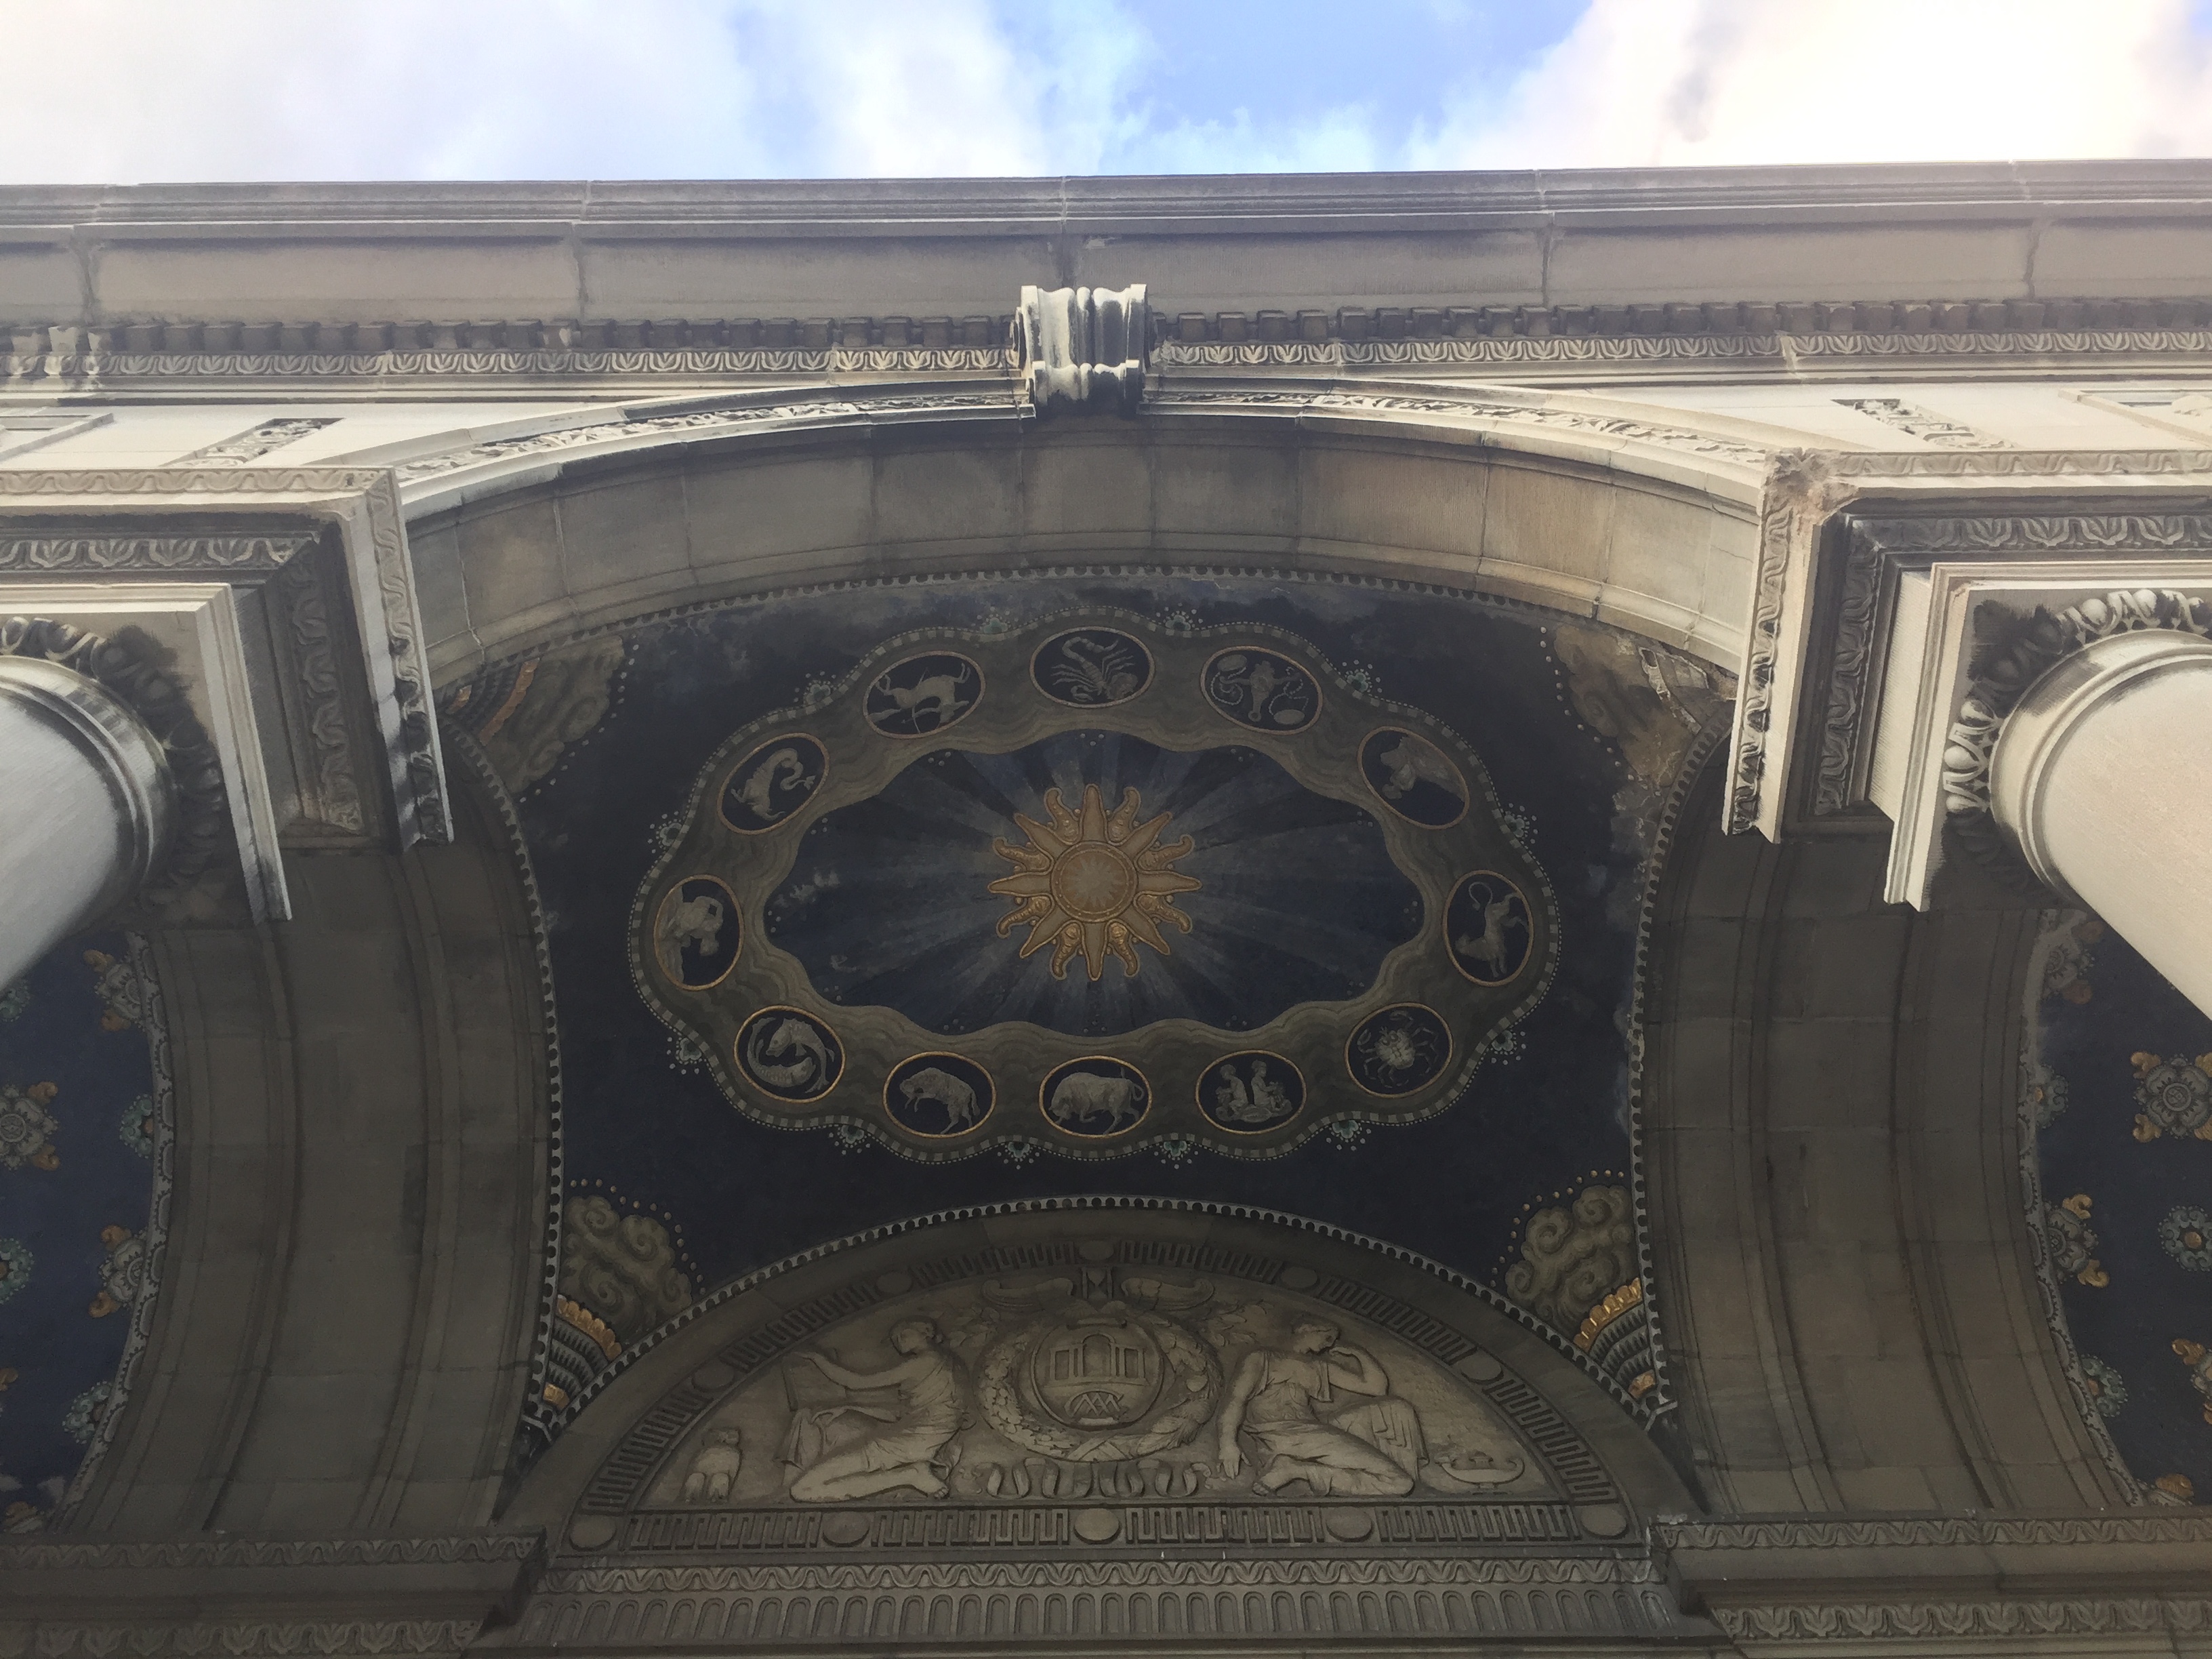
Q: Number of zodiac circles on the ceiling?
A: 12